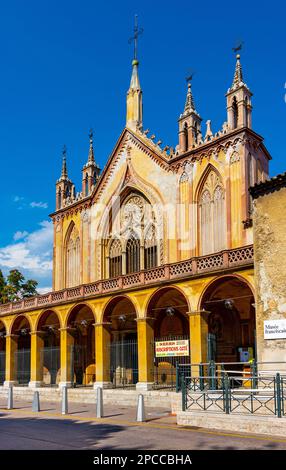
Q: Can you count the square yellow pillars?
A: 6